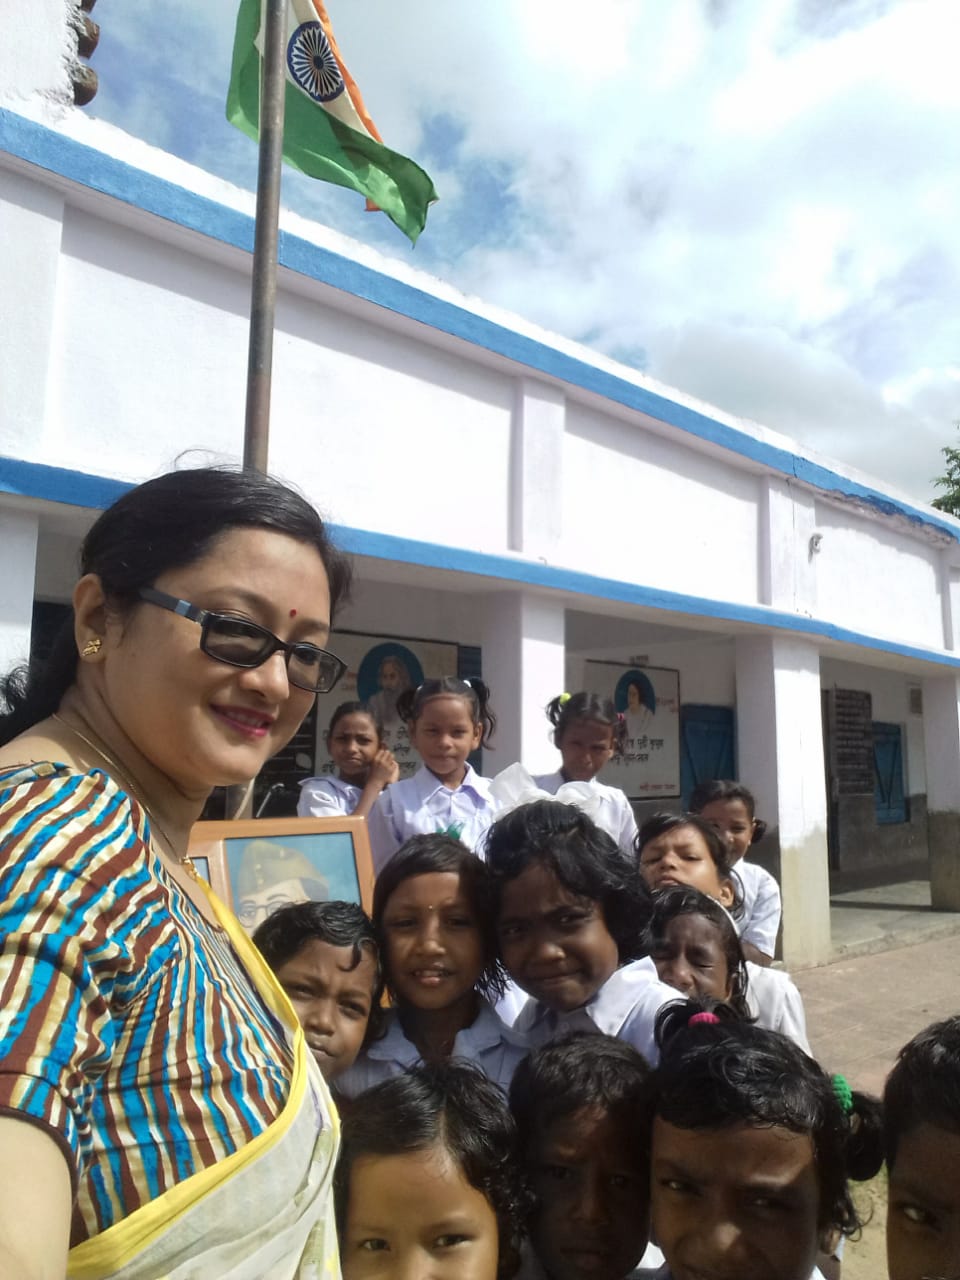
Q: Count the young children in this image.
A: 13